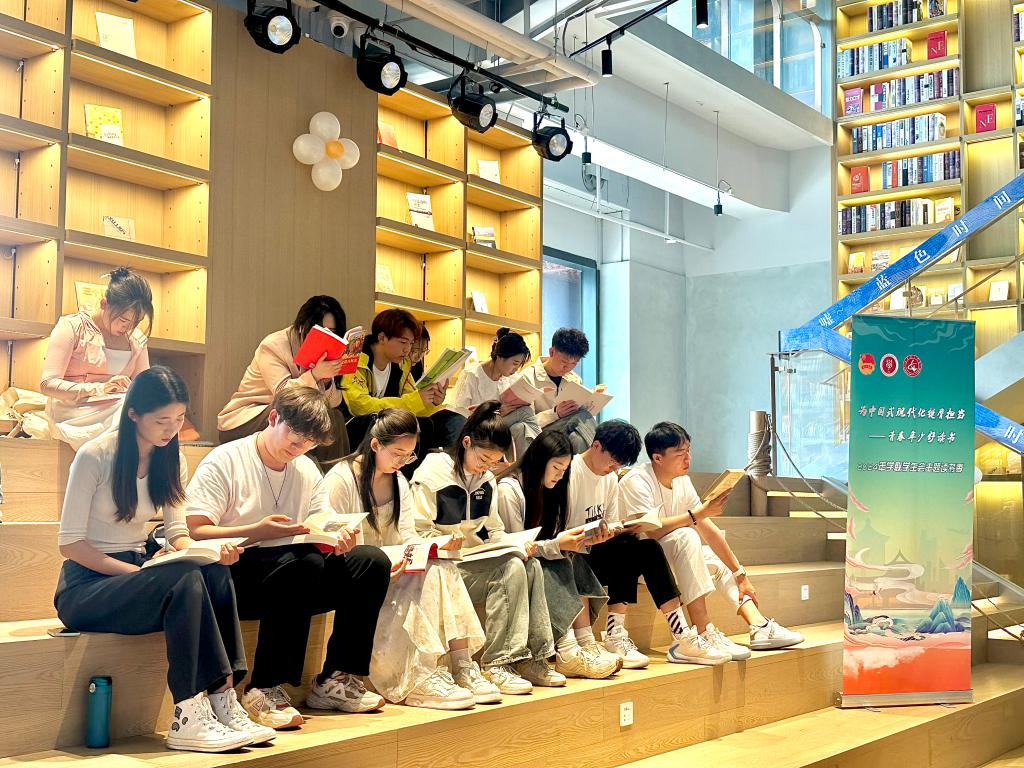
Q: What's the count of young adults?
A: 13